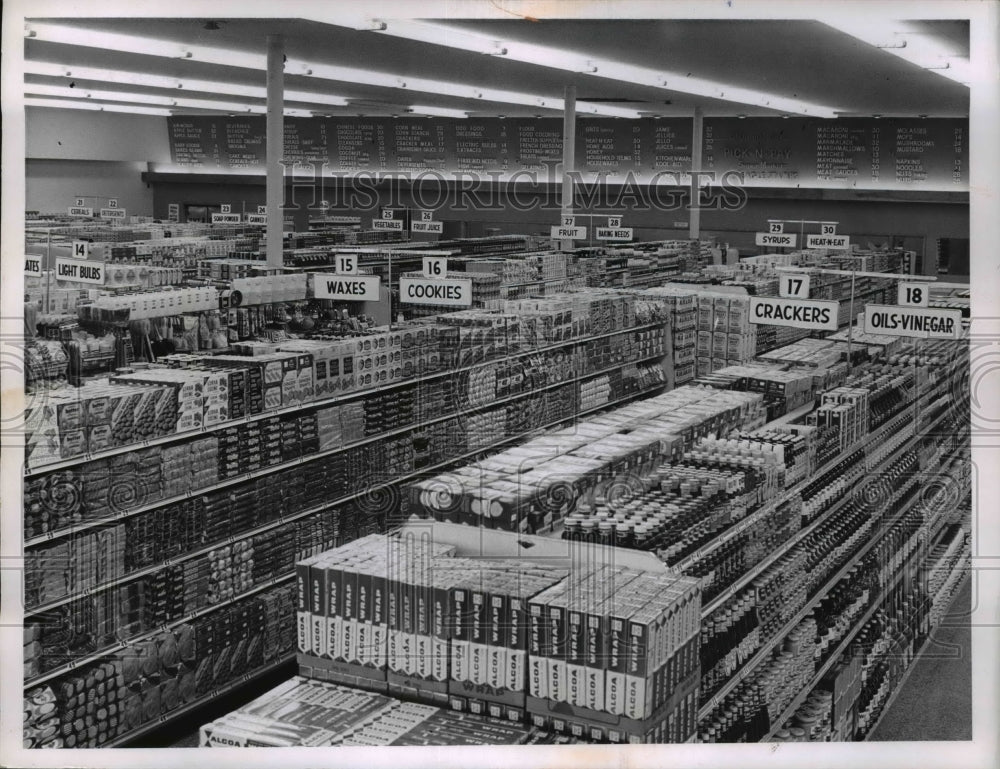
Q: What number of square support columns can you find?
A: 3